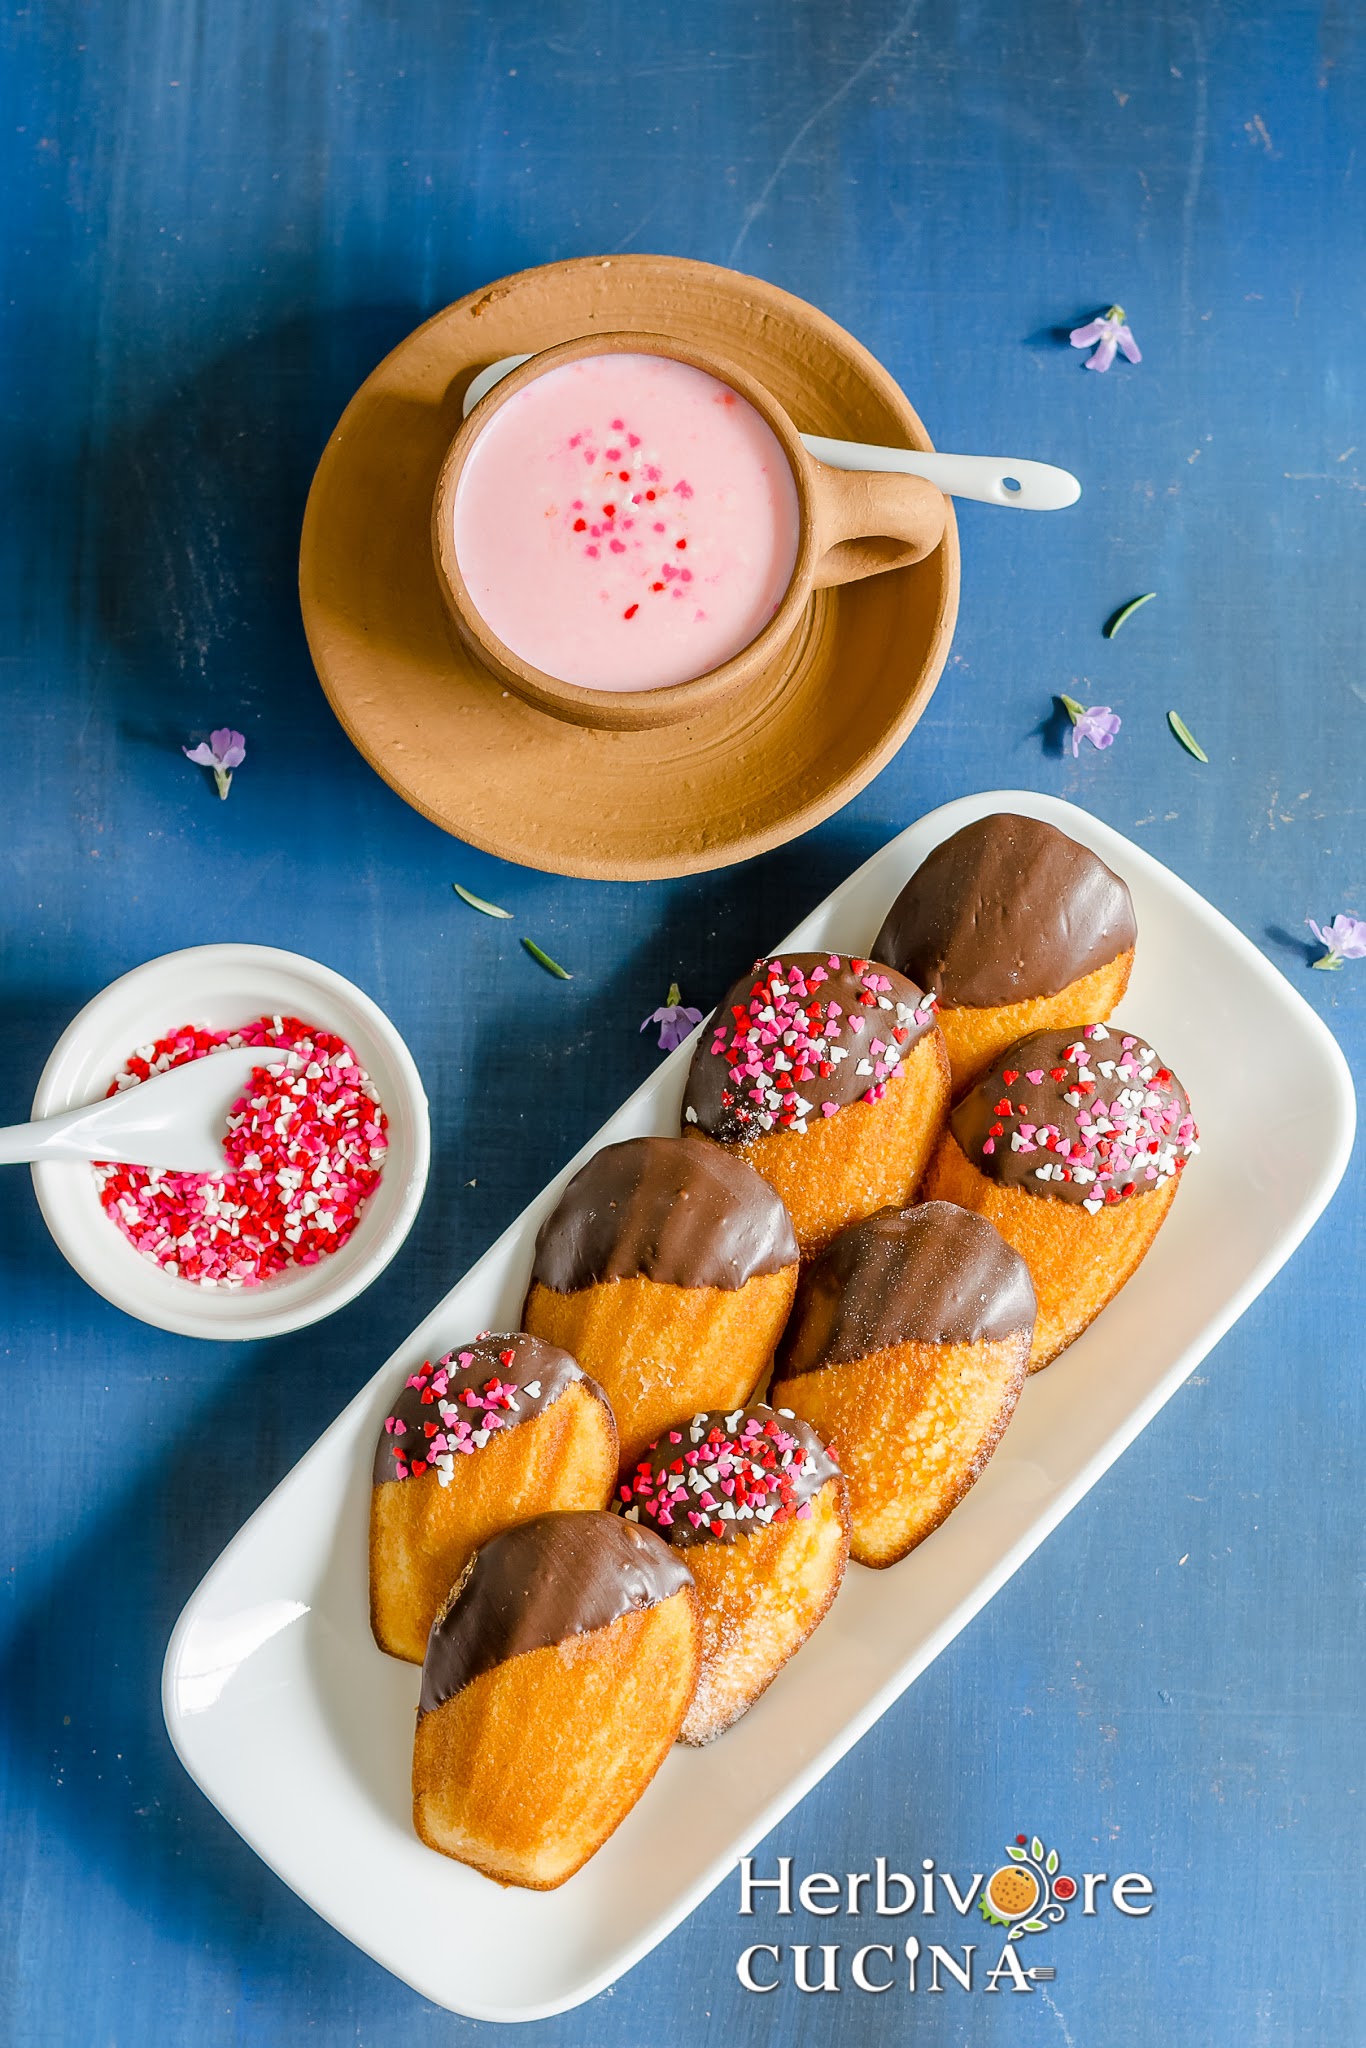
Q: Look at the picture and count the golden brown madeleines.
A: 8